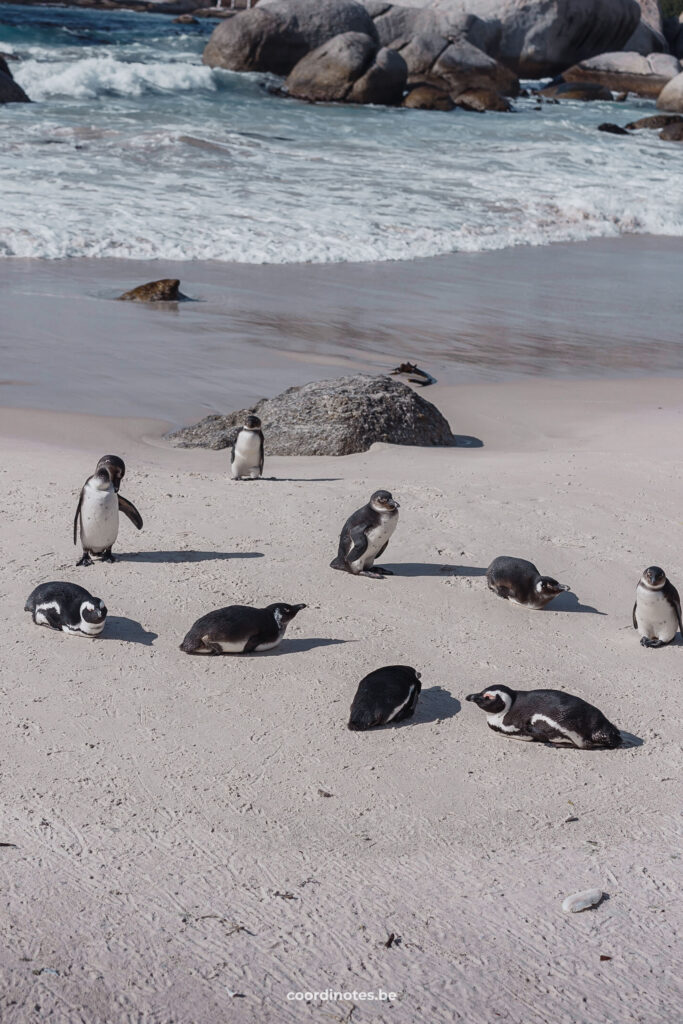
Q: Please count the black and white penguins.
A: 9